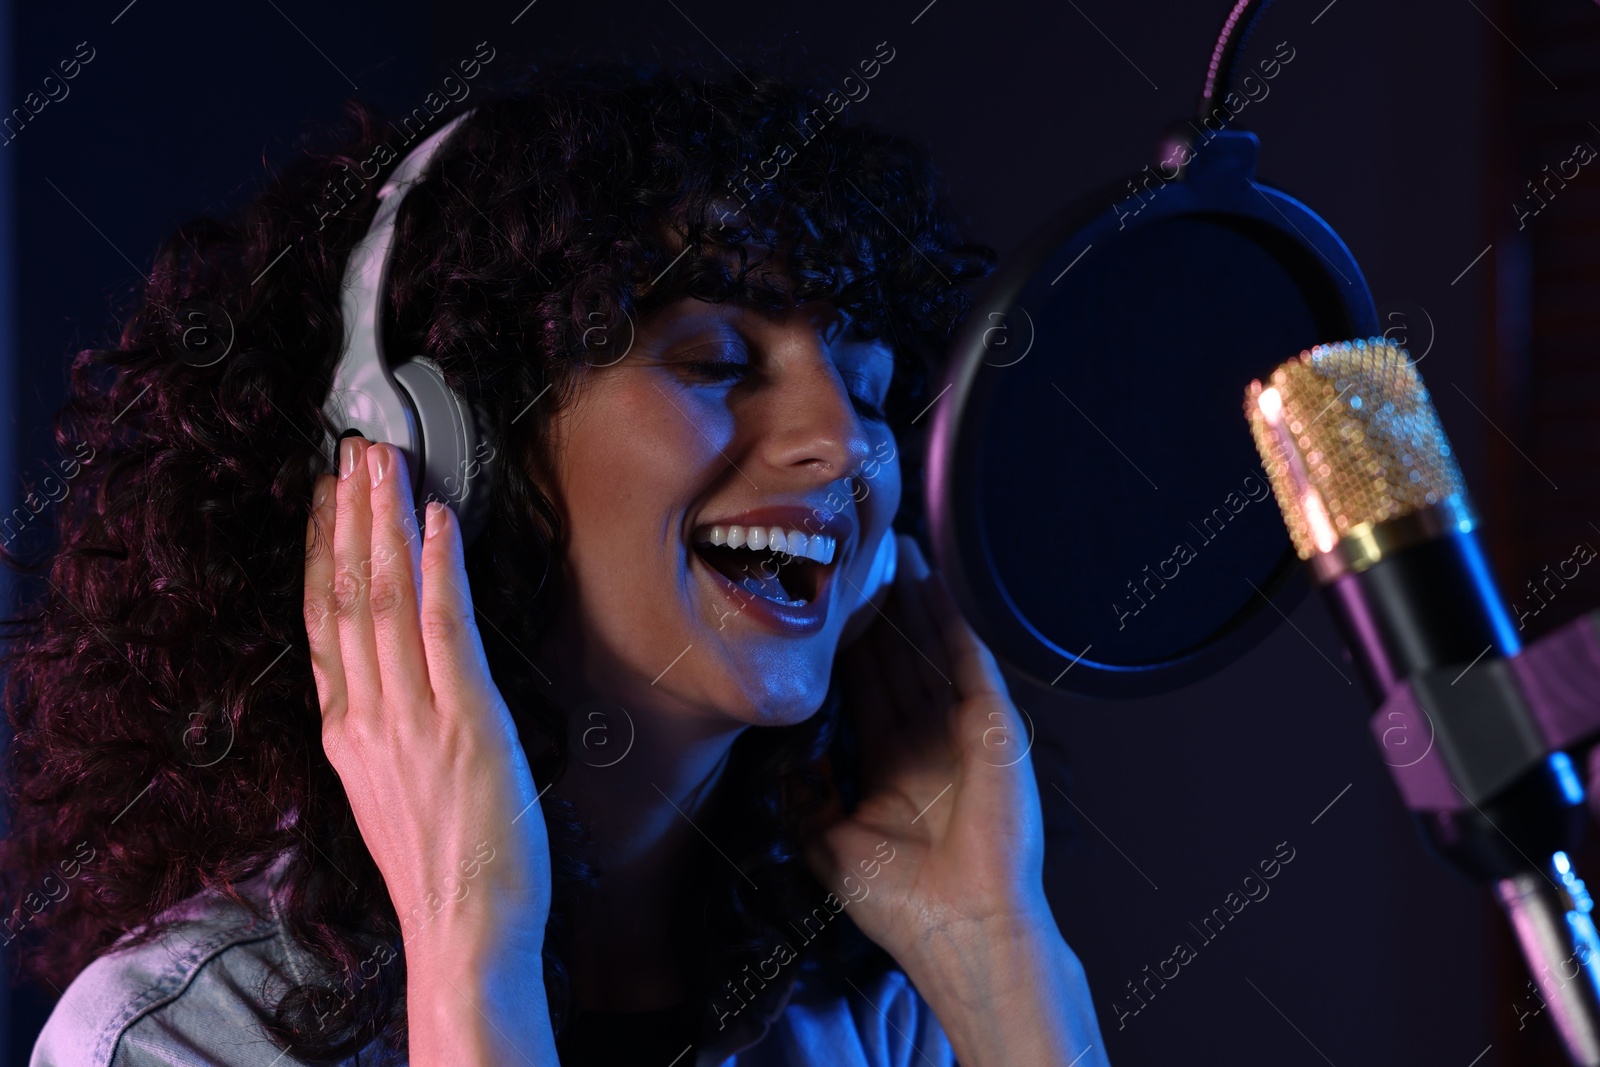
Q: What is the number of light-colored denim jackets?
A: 1